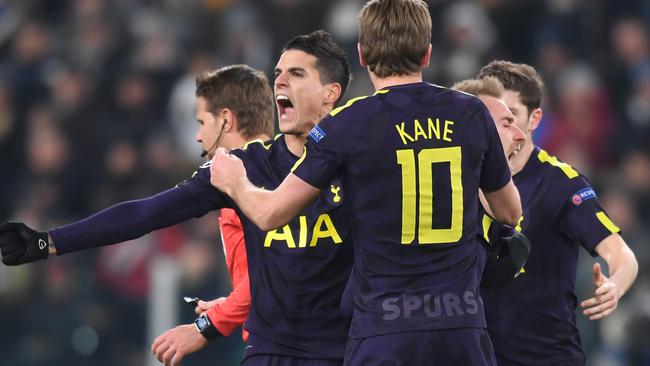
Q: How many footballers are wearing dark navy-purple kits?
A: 4